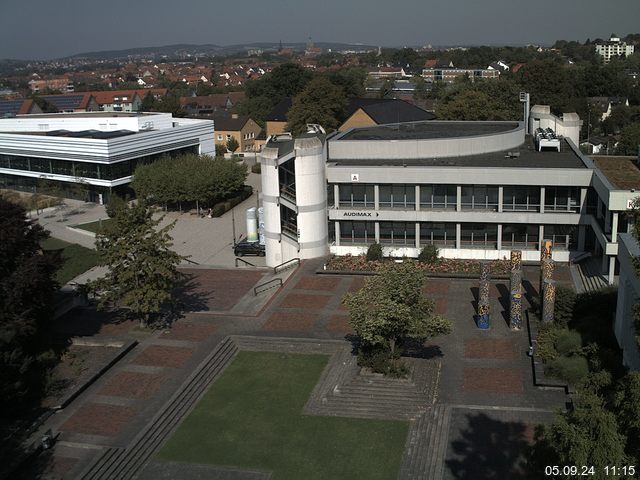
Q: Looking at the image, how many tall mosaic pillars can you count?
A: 3